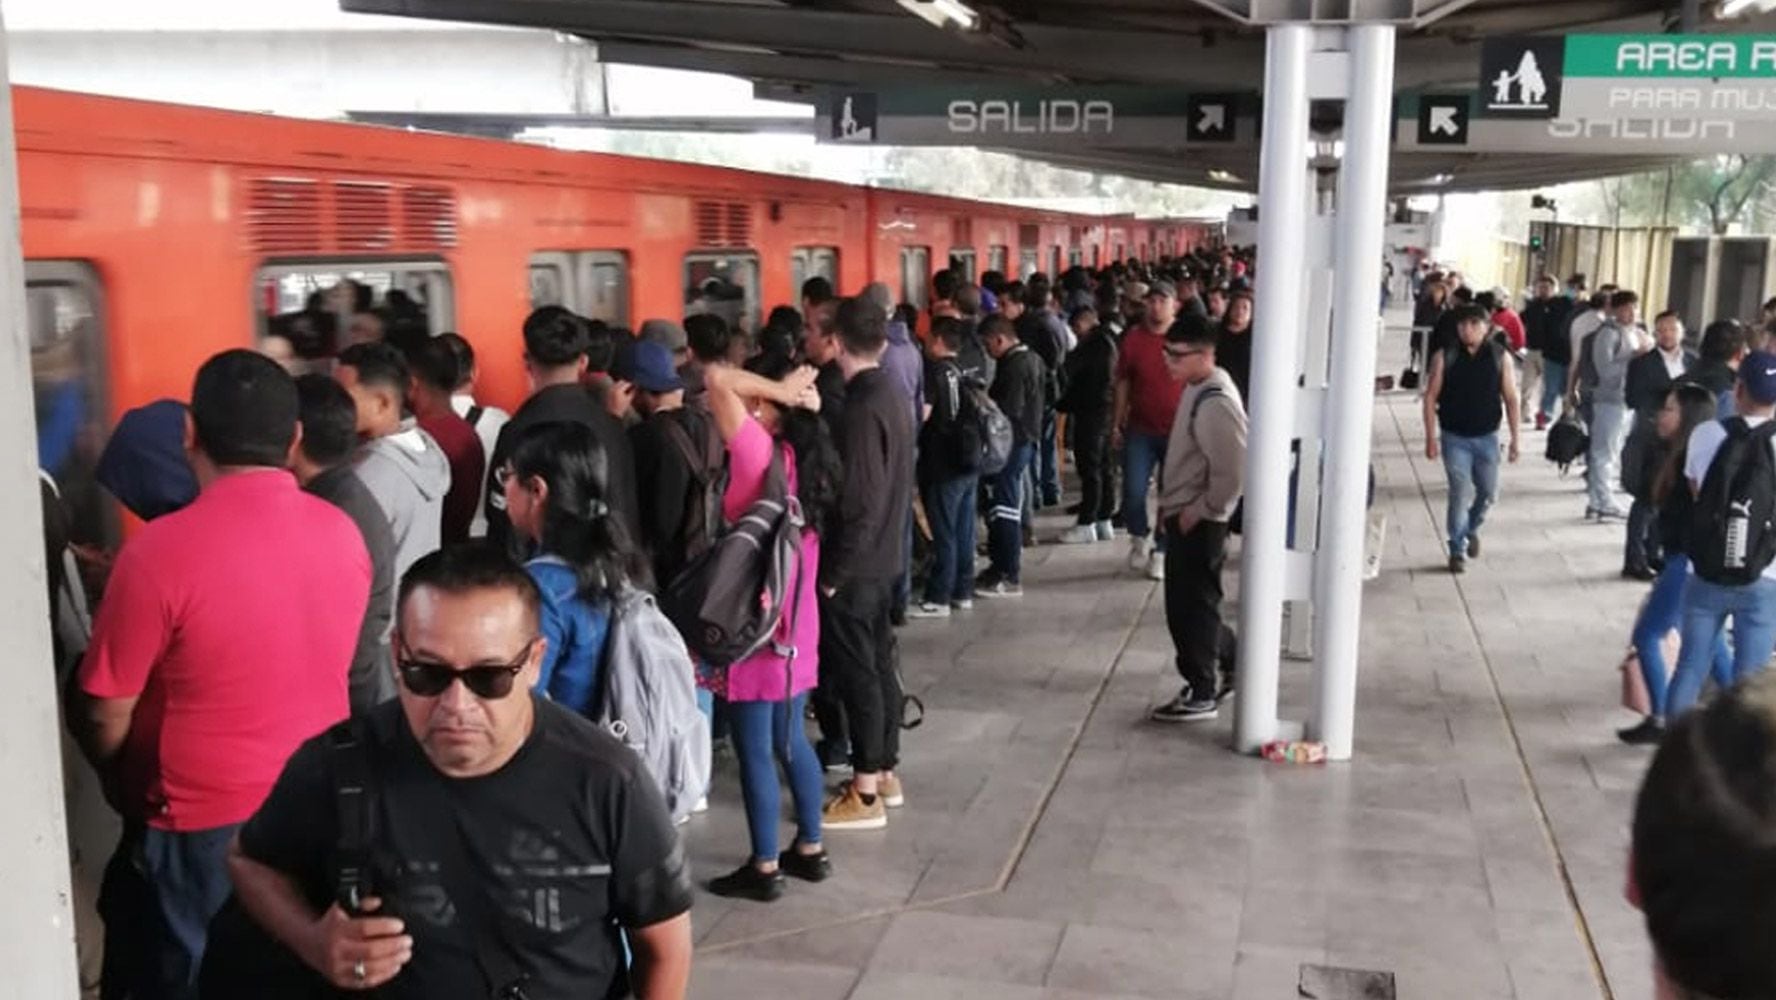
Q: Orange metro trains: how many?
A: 1